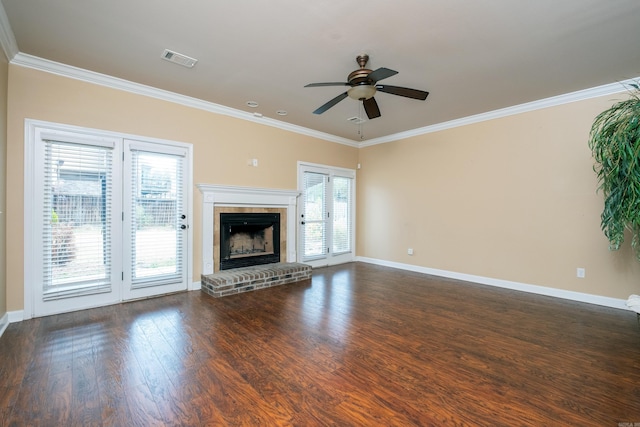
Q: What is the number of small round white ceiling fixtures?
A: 2